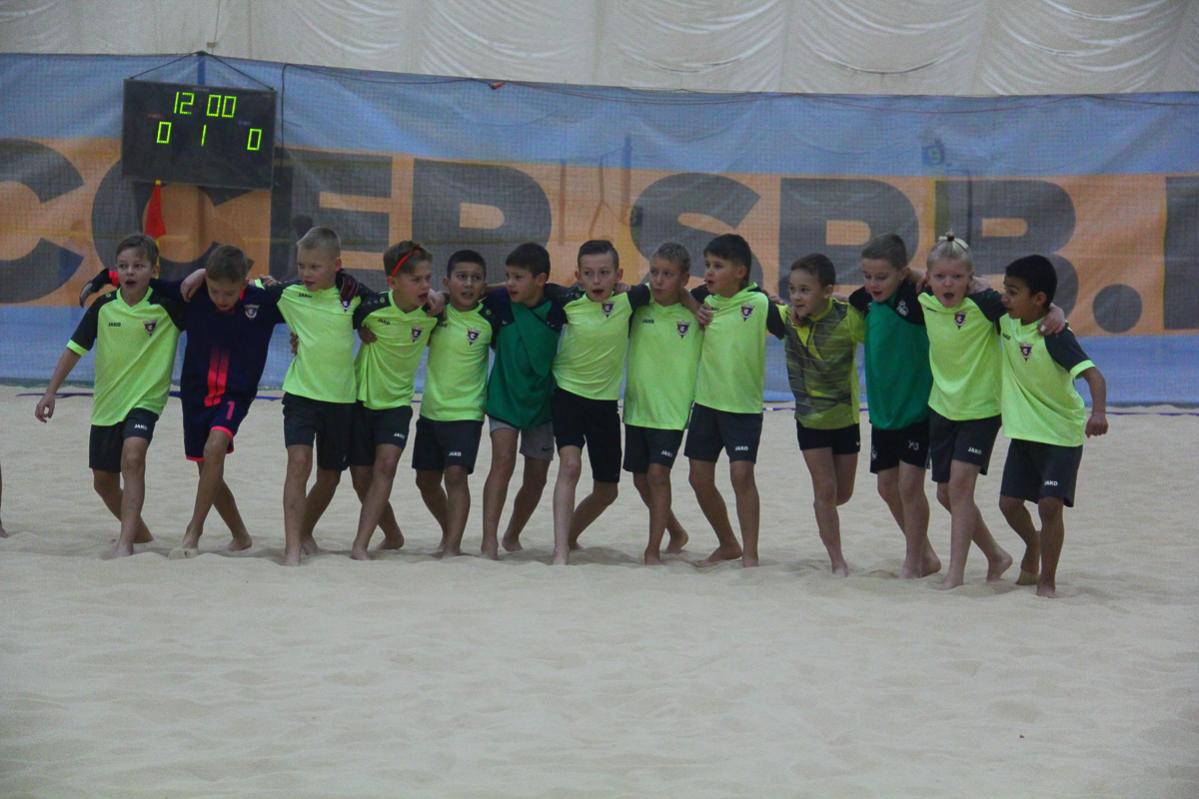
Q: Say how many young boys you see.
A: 13